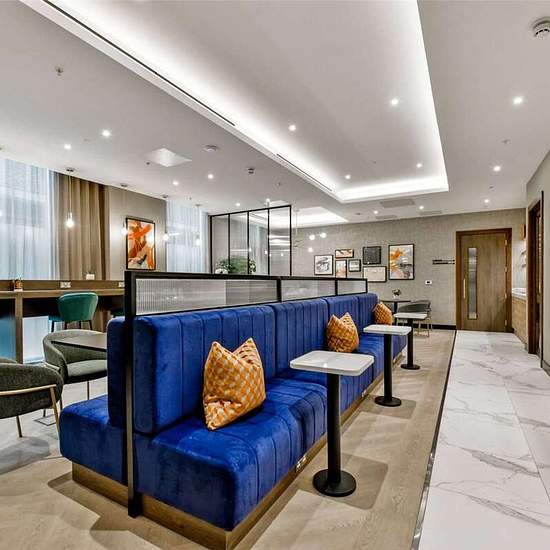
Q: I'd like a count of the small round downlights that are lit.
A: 15